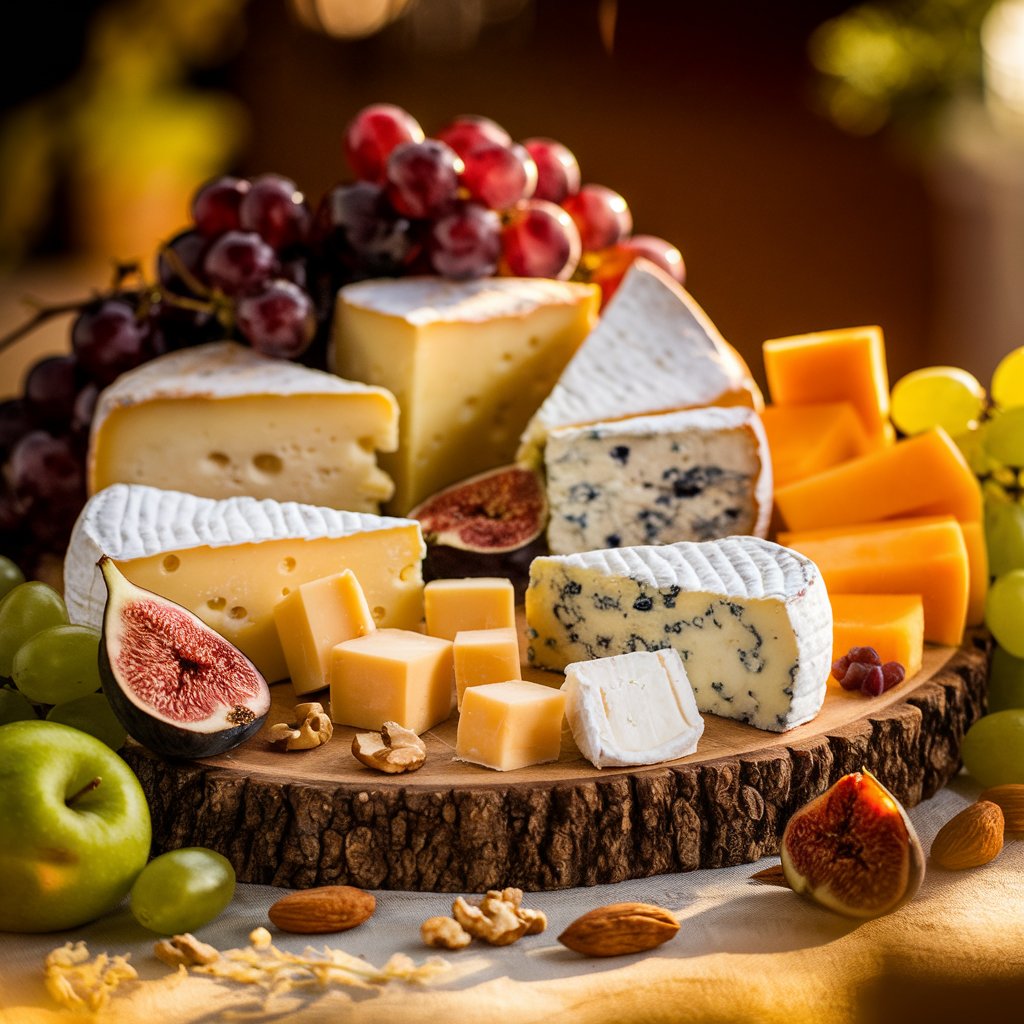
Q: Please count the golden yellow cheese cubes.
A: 5